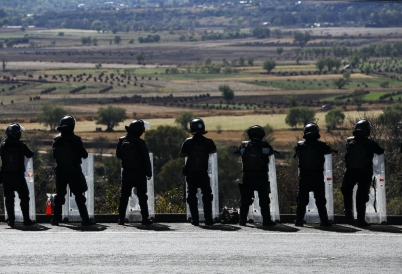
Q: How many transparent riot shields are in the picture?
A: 7